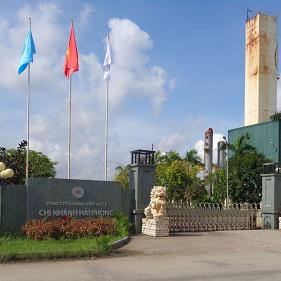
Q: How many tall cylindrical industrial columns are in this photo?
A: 2